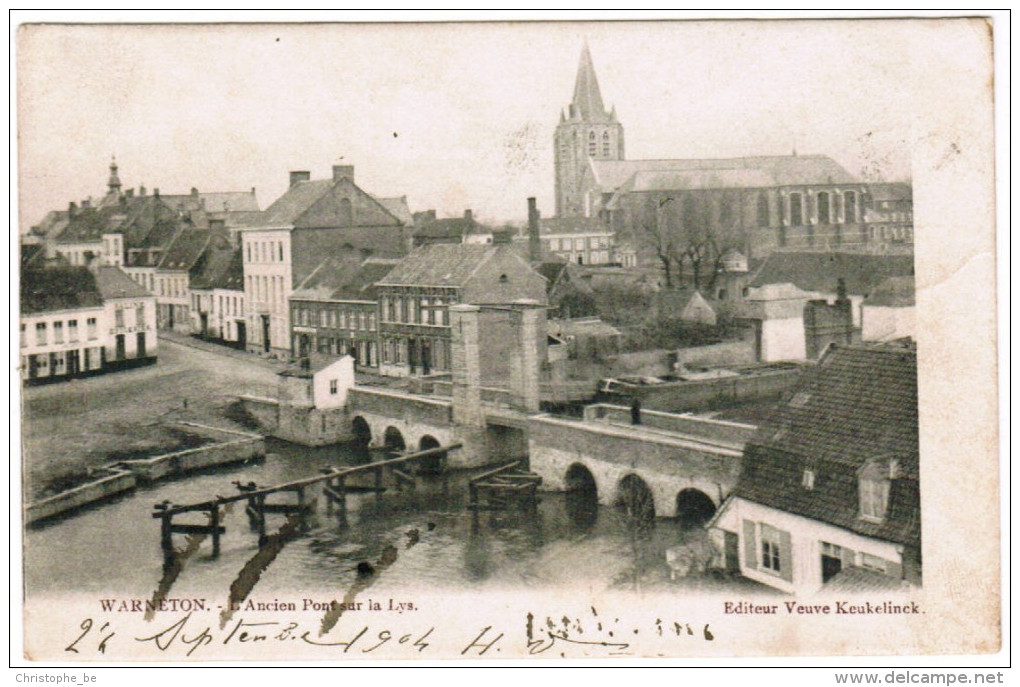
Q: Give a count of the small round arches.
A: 6